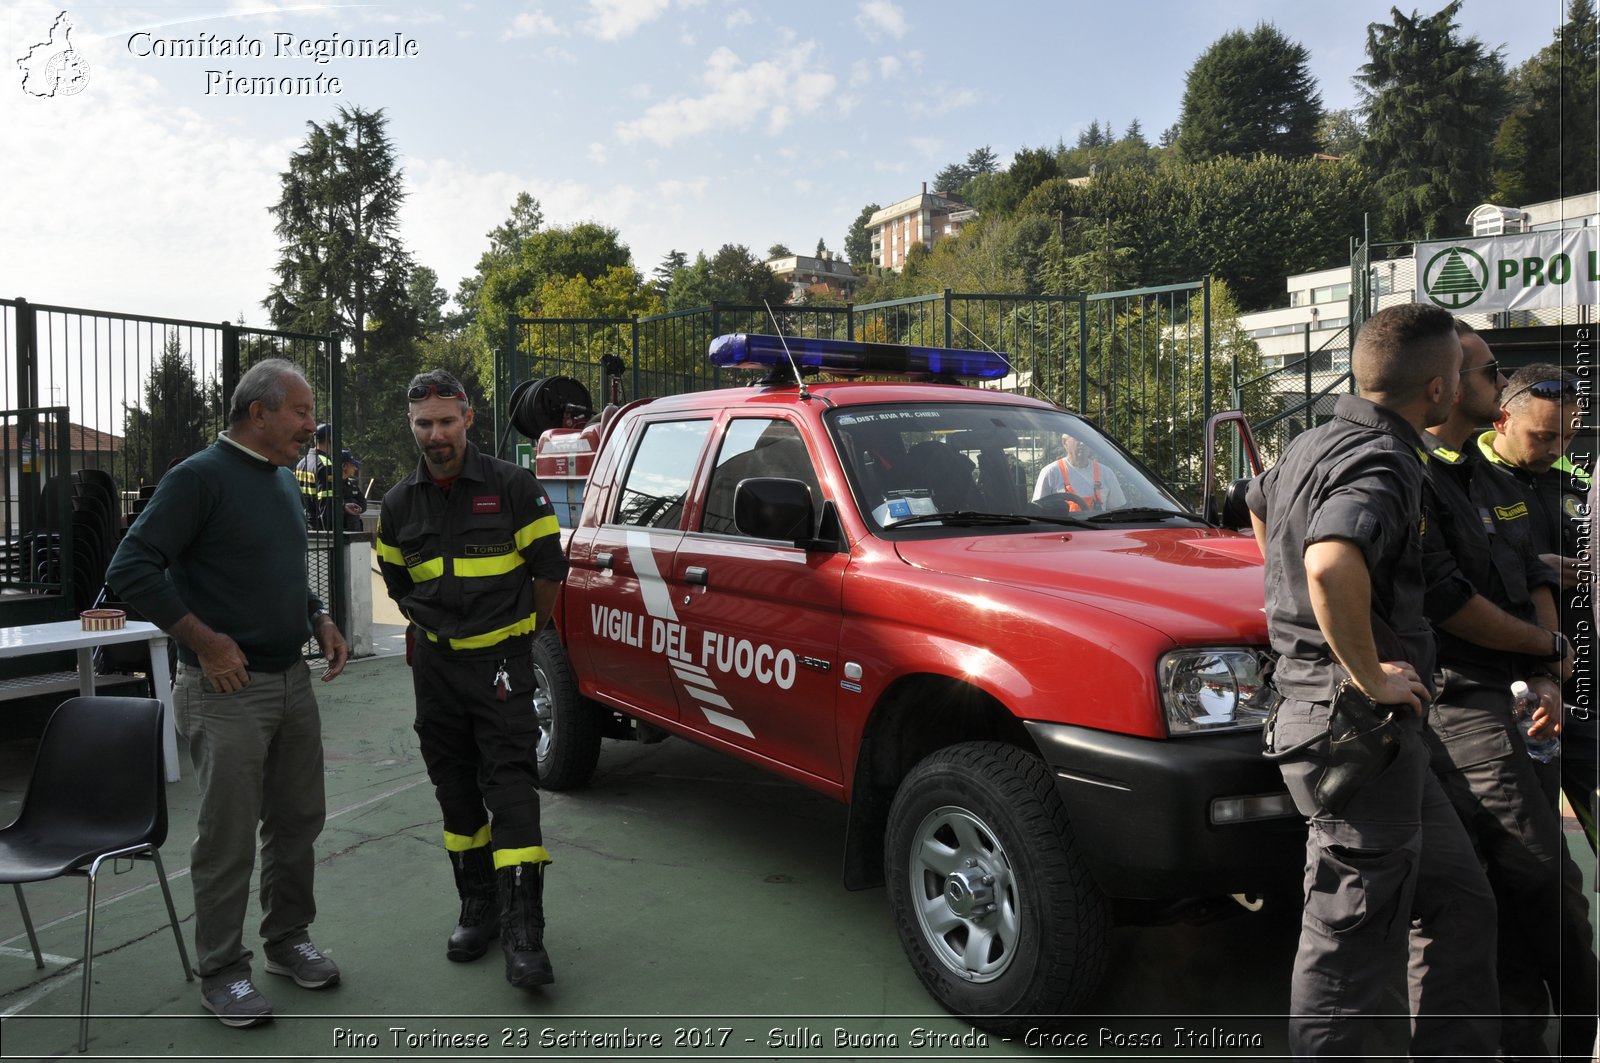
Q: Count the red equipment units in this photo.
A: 1